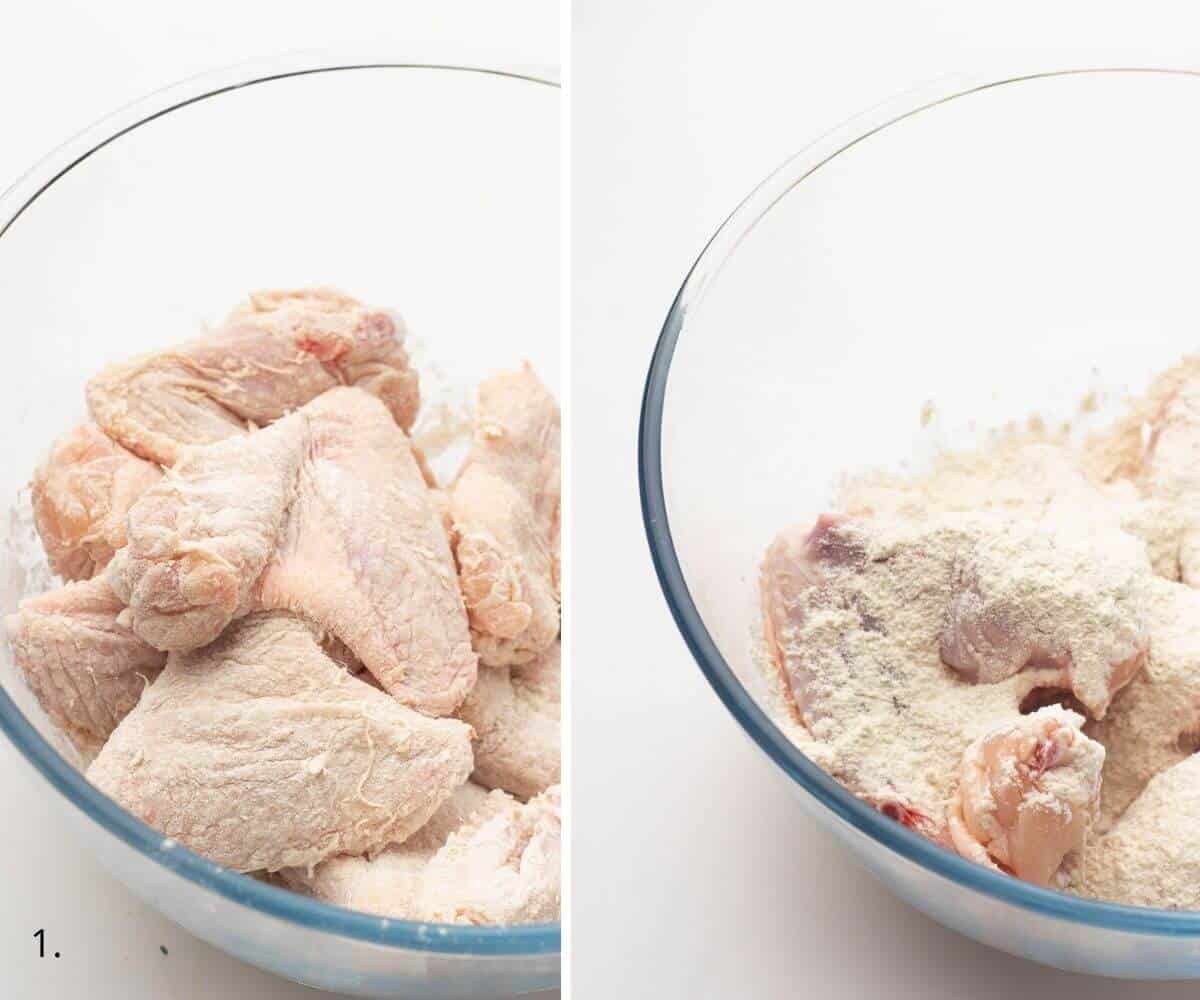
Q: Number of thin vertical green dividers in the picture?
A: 0